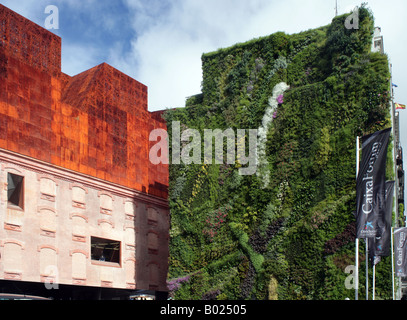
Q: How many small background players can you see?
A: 0